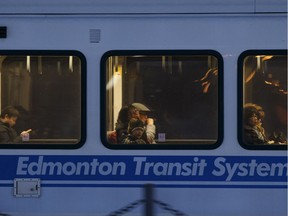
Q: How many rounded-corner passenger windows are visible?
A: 3